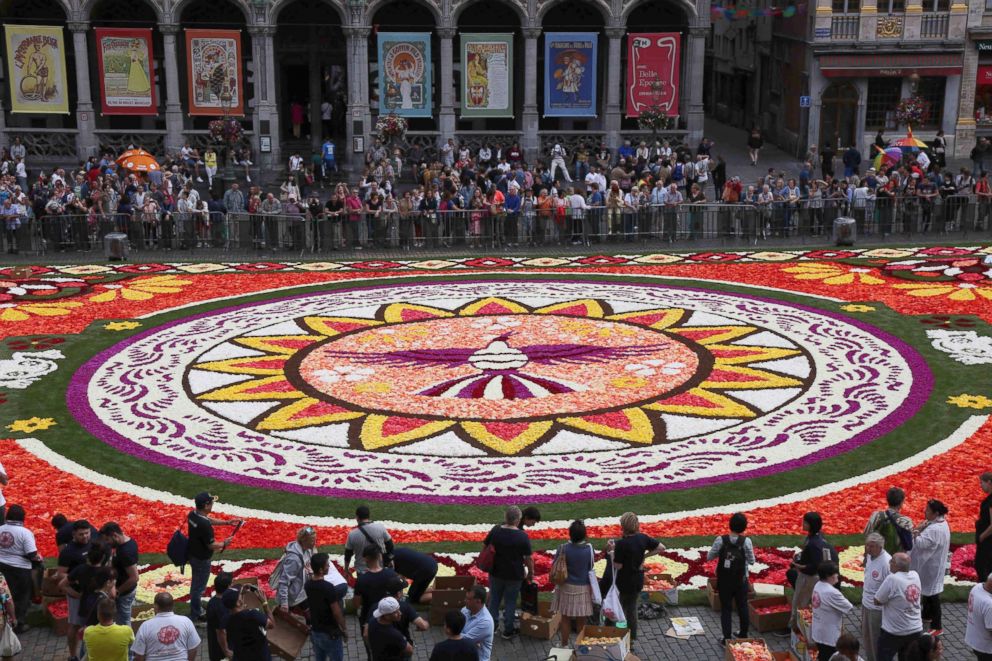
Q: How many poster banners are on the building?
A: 7